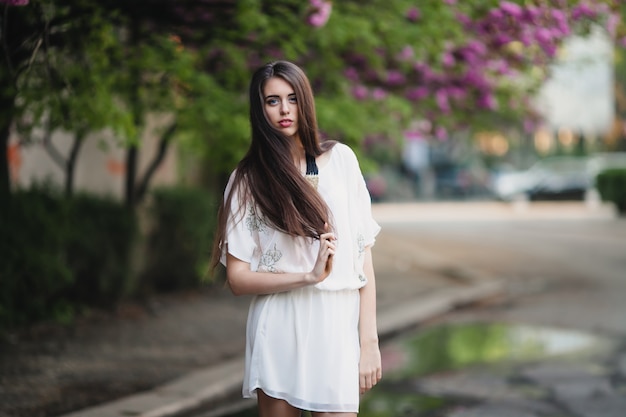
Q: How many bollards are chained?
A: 0